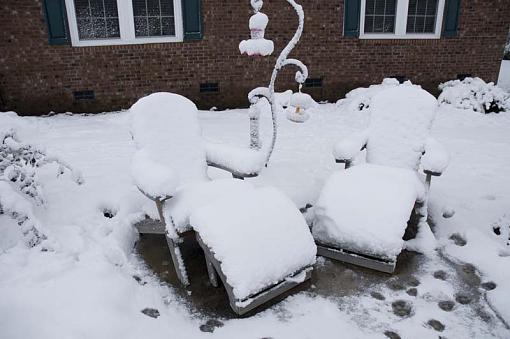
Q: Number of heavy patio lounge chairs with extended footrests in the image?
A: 2